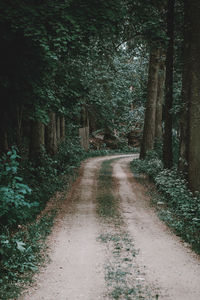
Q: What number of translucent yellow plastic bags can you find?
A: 0